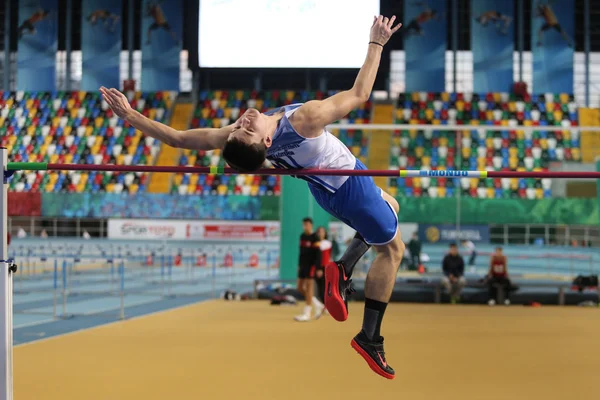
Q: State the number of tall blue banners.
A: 6